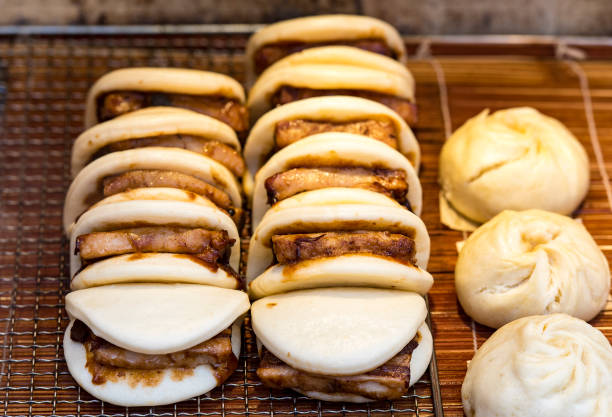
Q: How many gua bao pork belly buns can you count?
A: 11